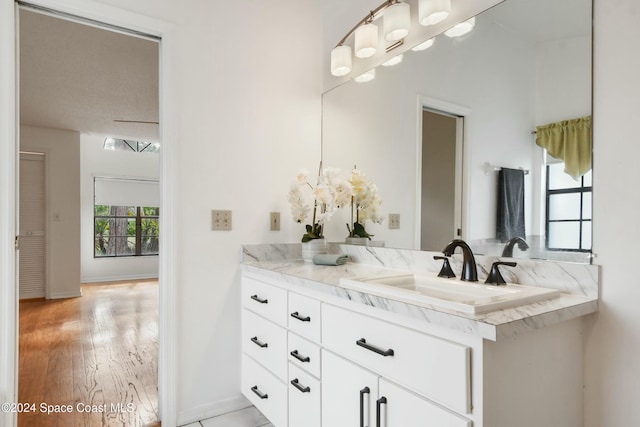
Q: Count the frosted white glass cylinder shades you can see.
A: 4